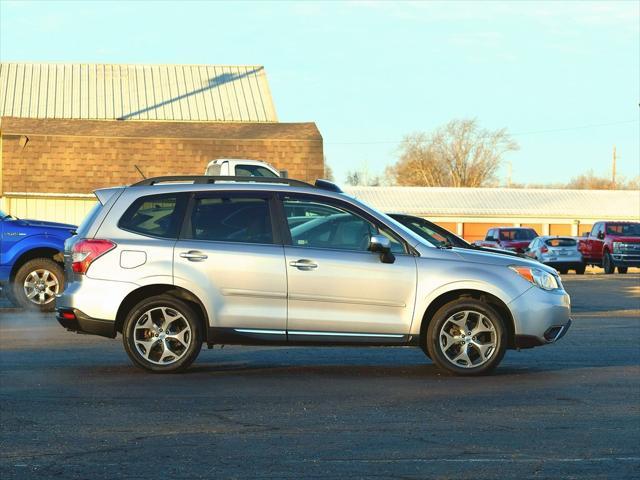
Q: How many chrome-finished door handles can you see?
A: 2